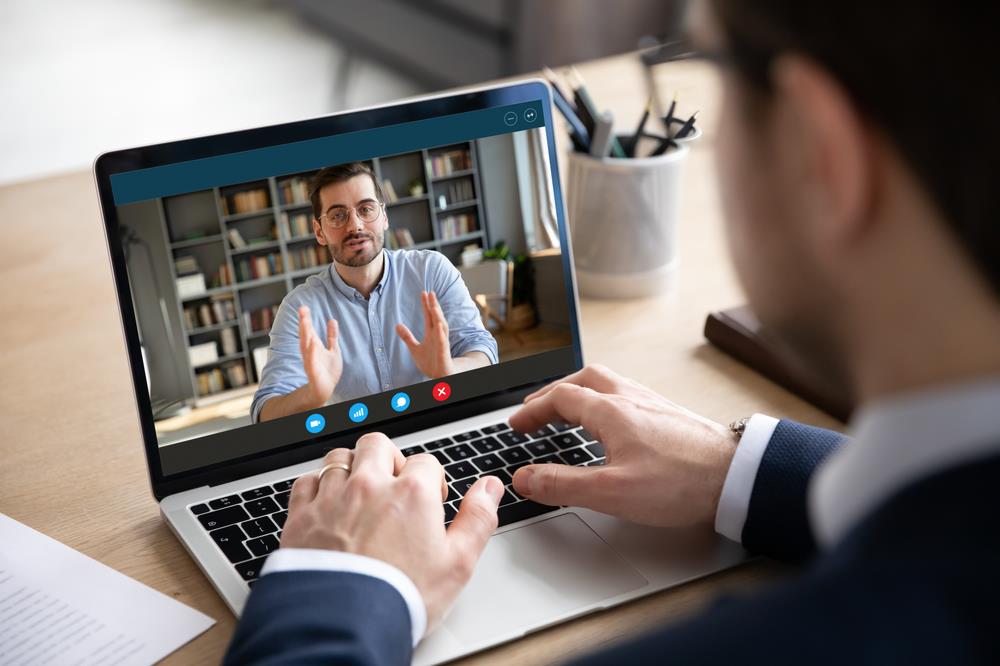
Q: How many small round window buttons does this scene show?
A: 2